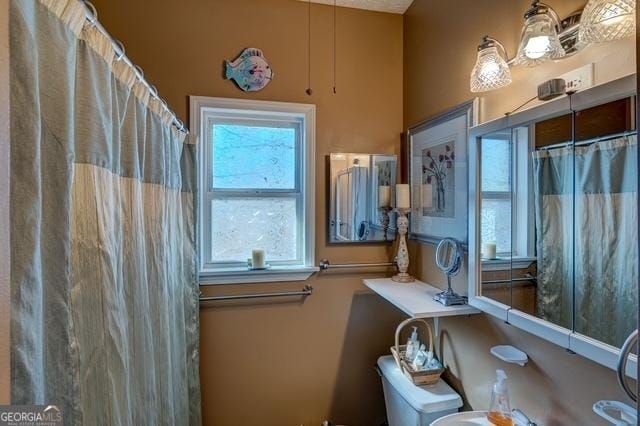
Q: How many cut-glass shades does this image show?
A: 3